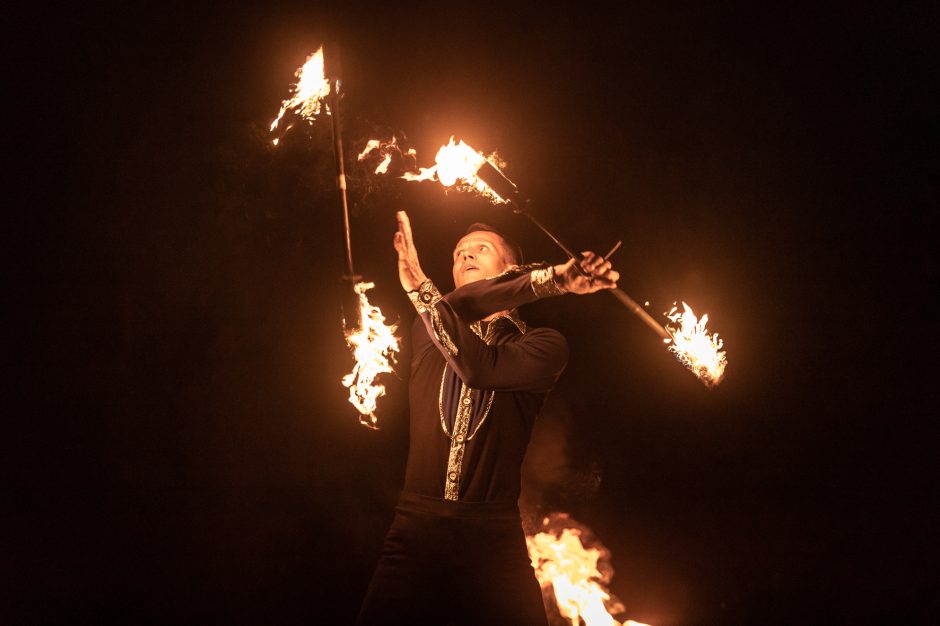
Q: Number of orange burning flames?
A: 5